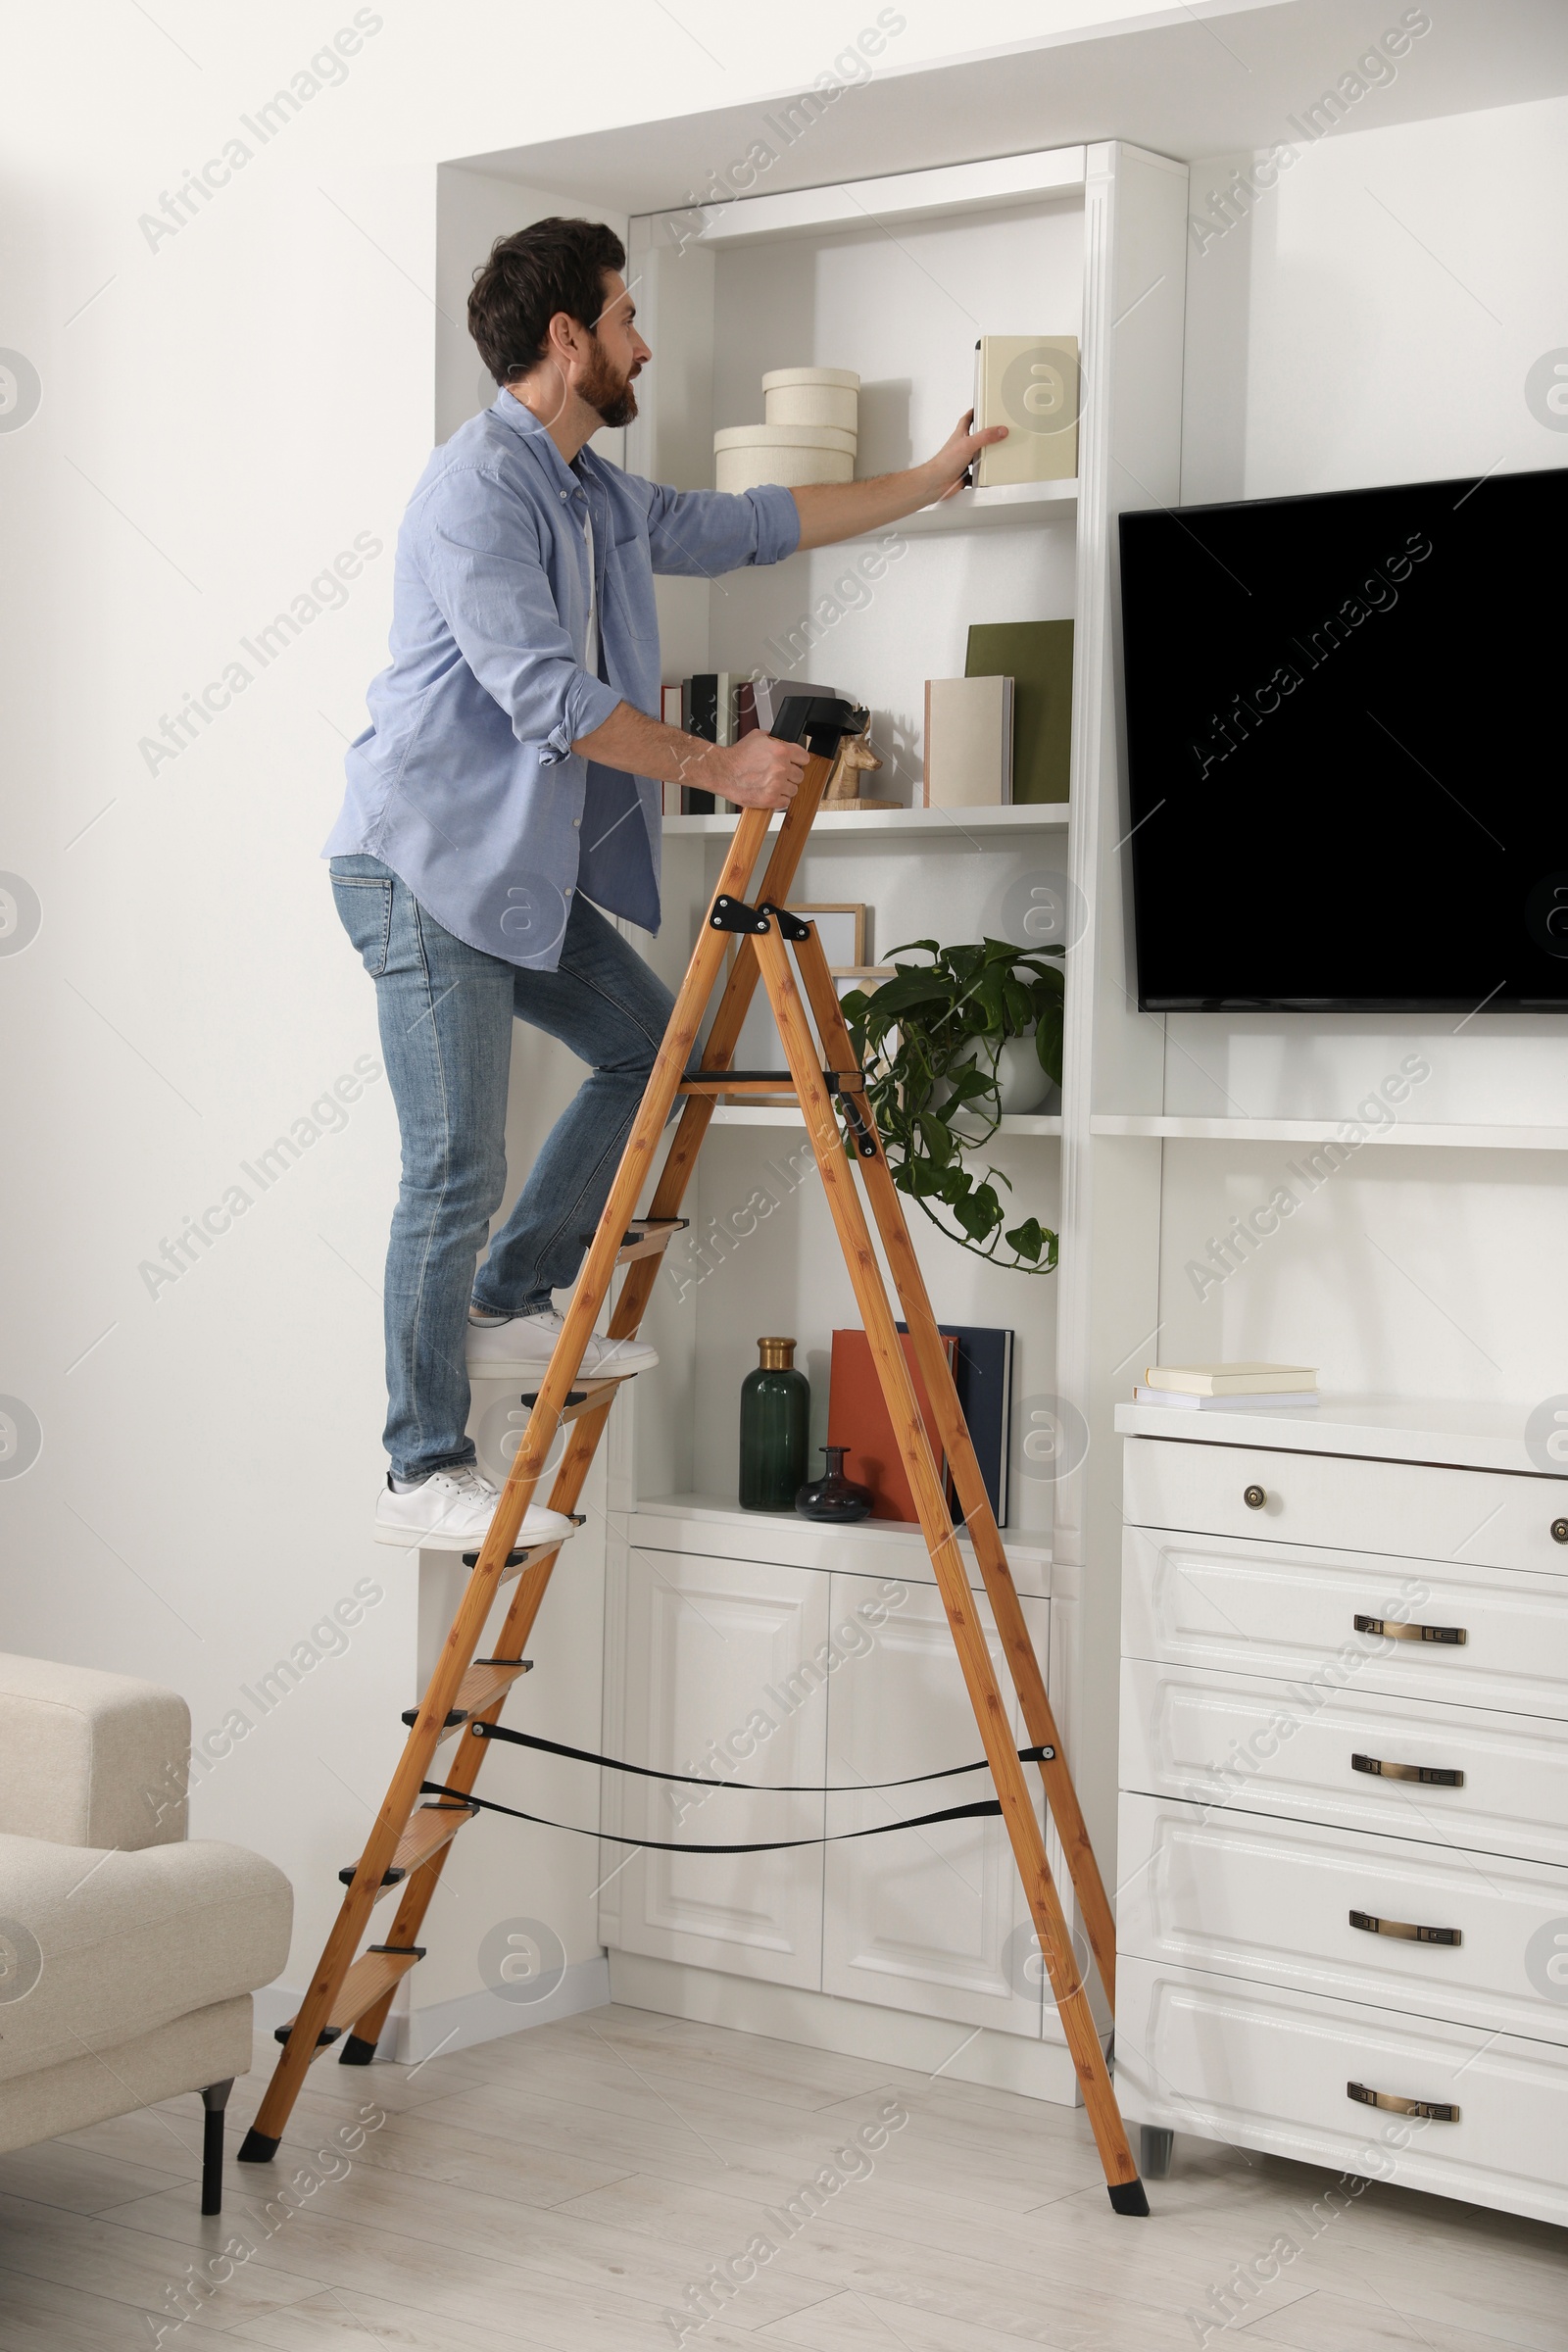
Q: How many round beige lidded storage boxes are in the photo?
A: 2